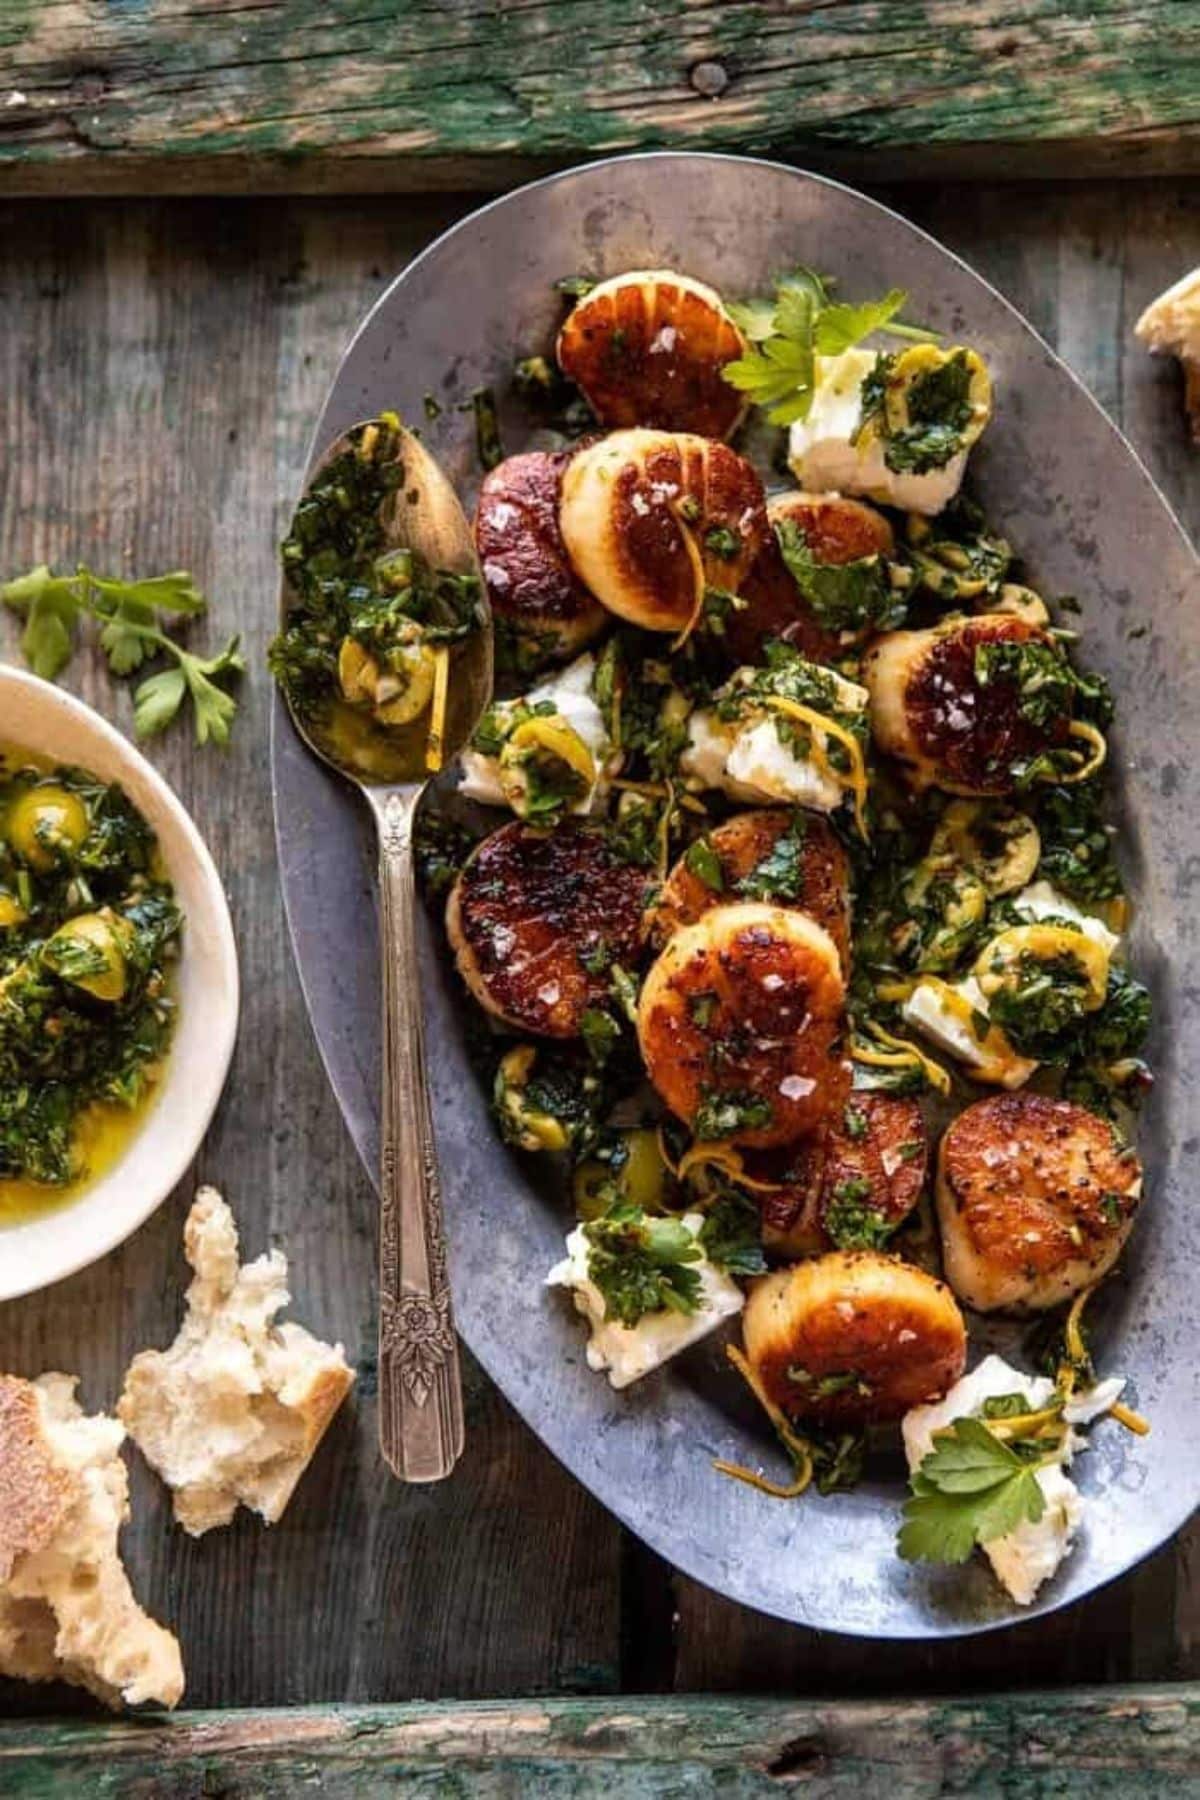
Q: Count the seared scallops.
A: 11